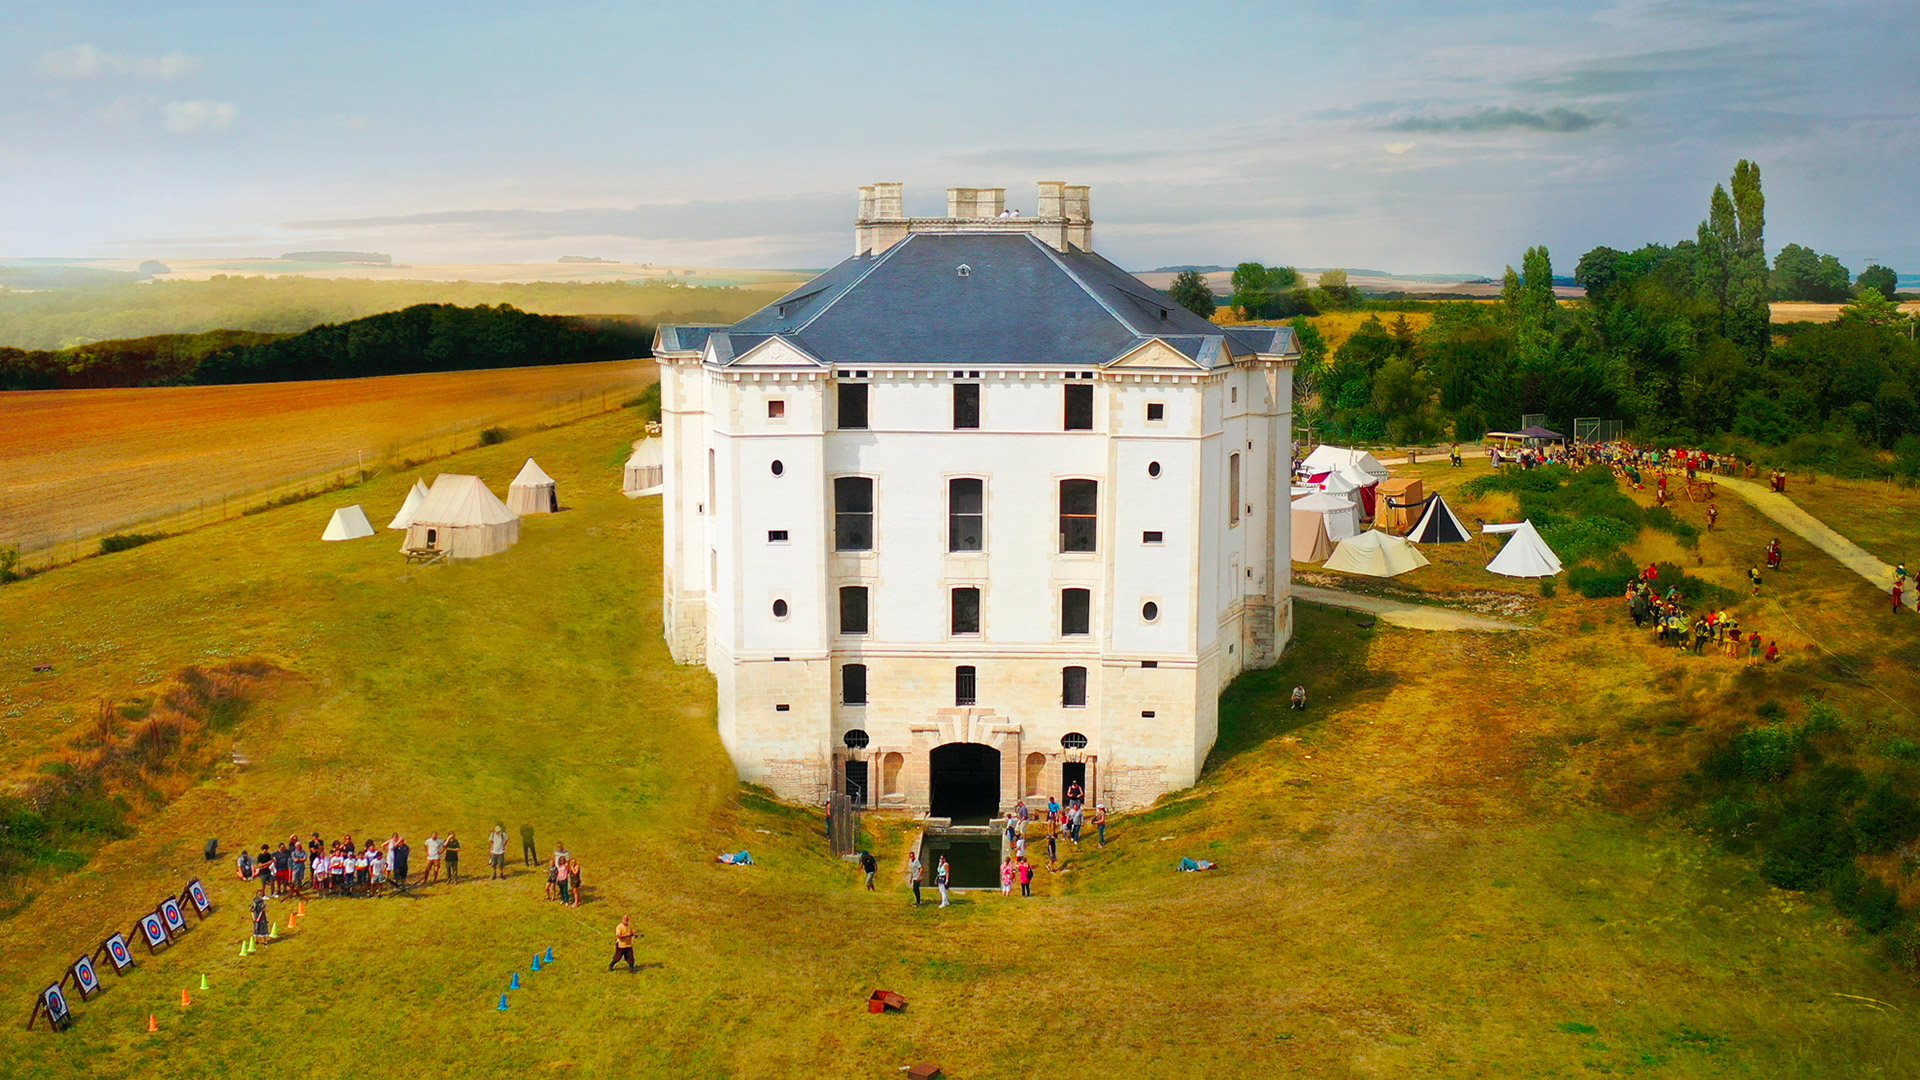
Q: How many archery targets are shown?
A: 6